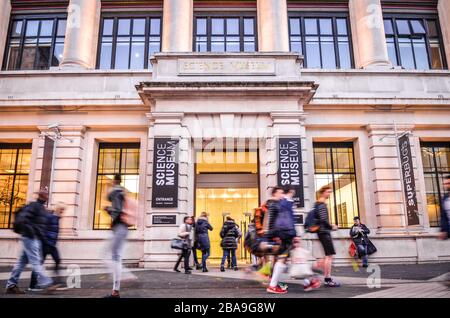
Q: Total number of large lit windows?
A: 4